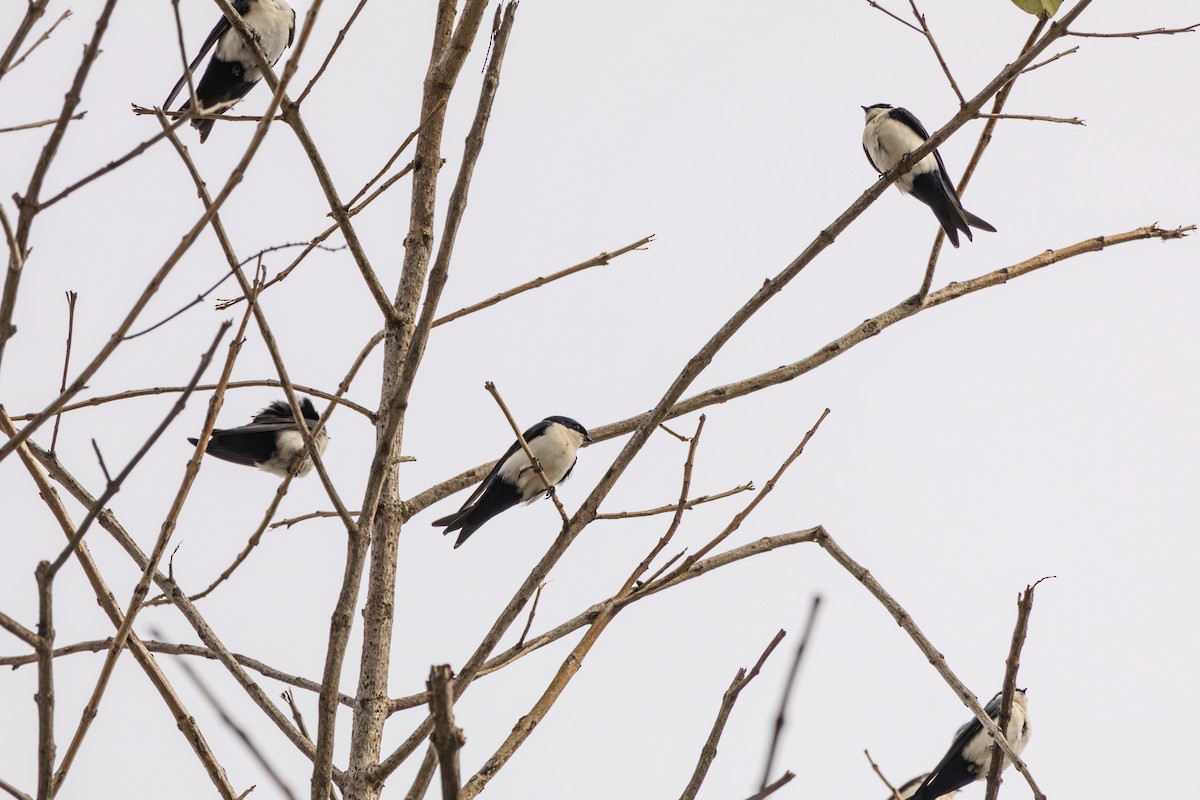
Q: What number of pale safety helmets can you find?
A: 0